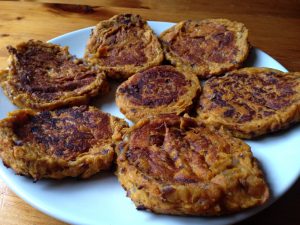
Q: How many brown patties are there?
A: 7